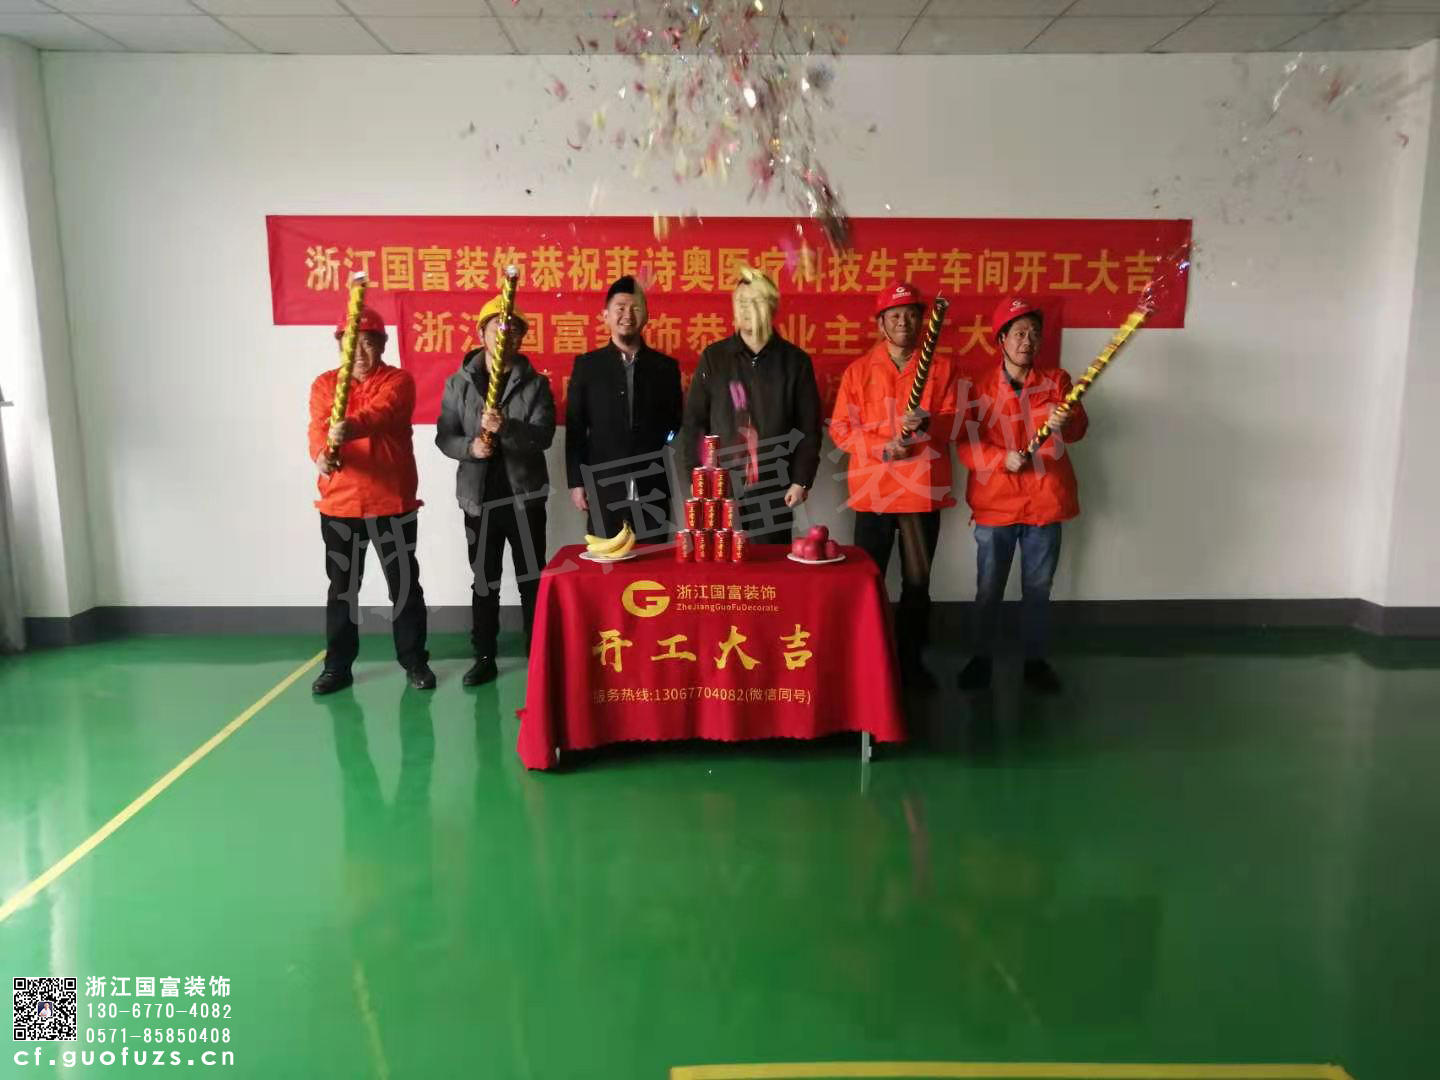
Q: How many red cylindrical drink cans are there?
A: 10